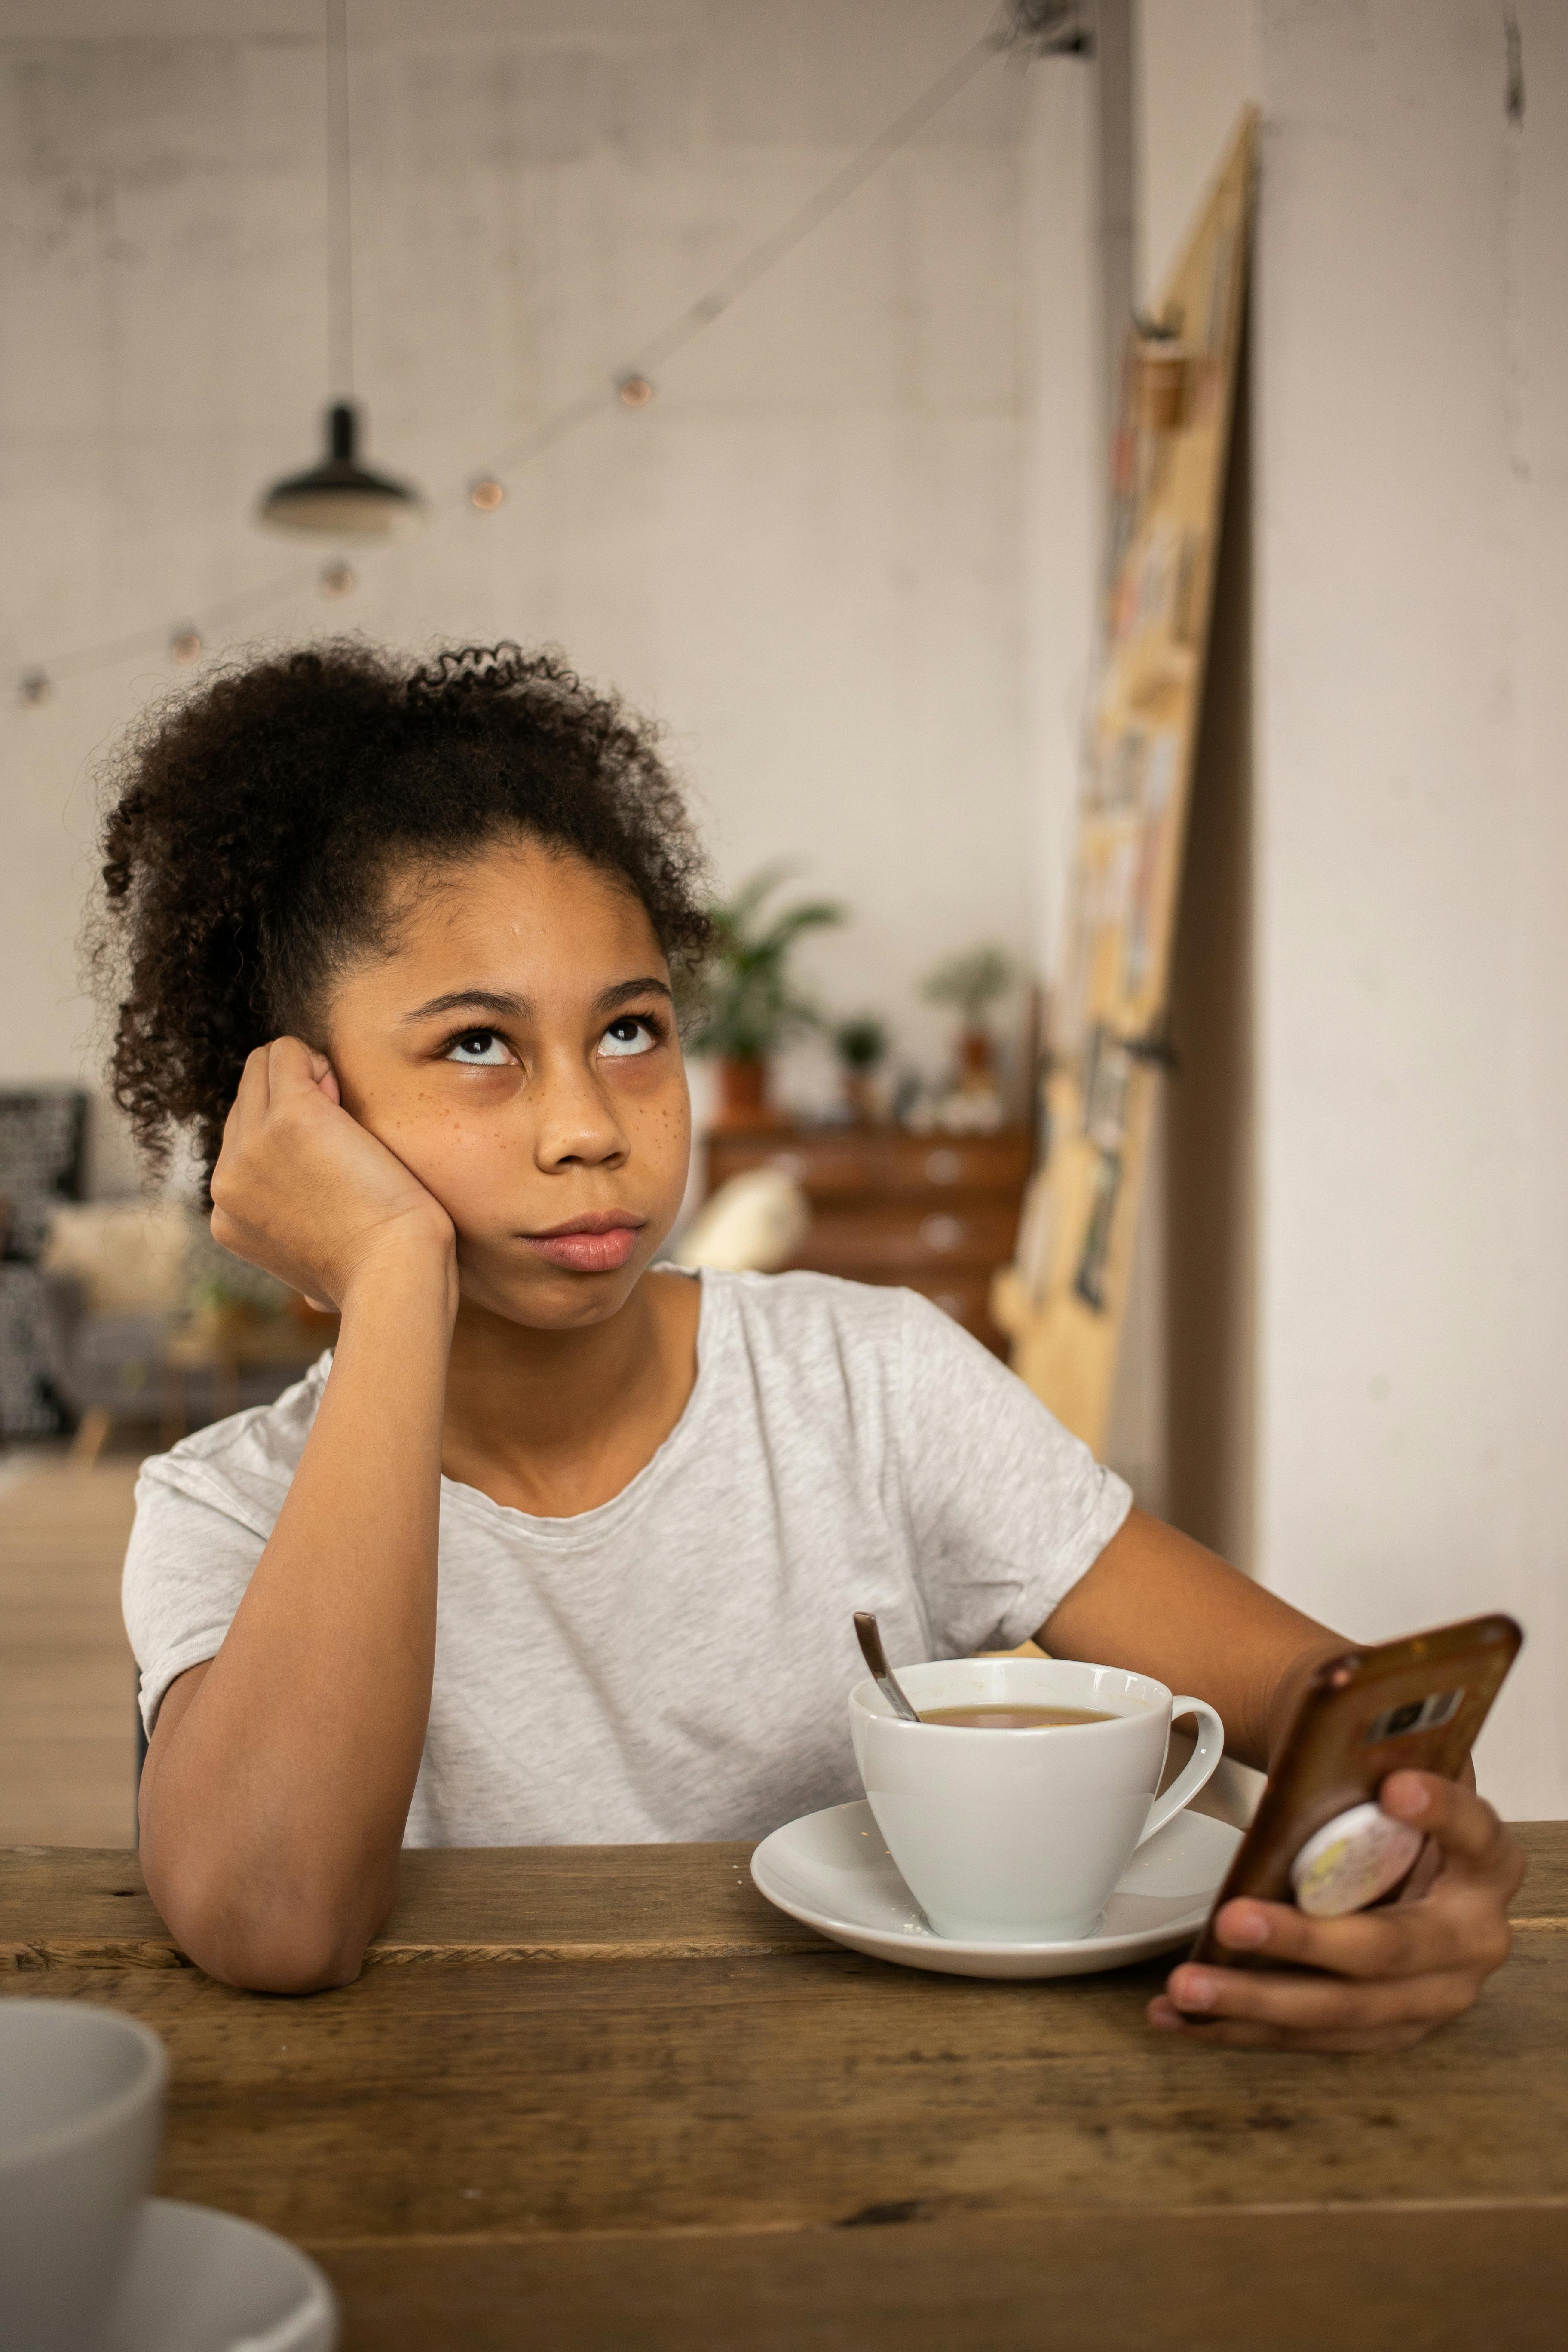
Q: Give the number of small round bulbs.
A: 5